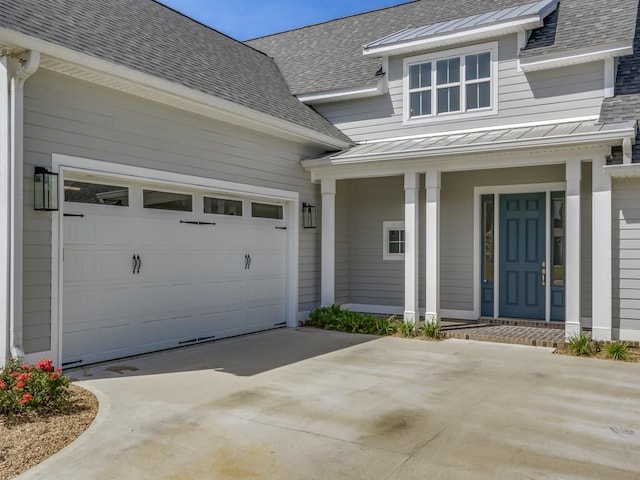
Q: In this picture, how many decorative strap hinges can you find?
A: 8